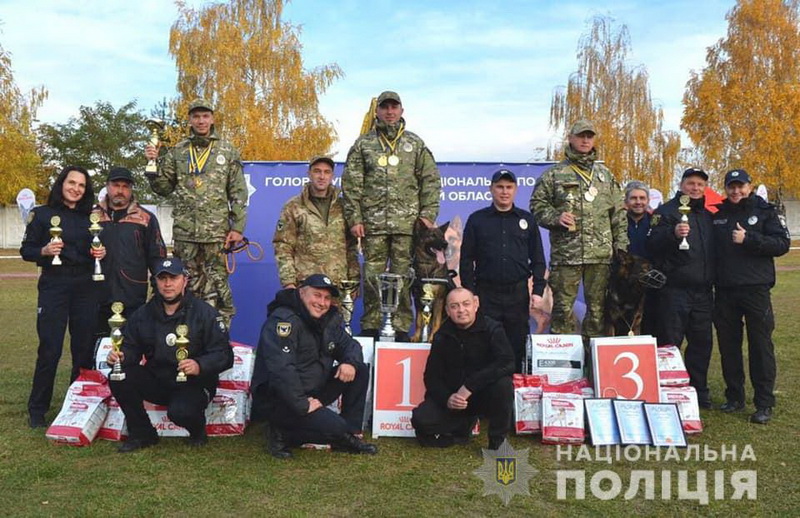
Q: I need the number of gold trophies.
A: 9